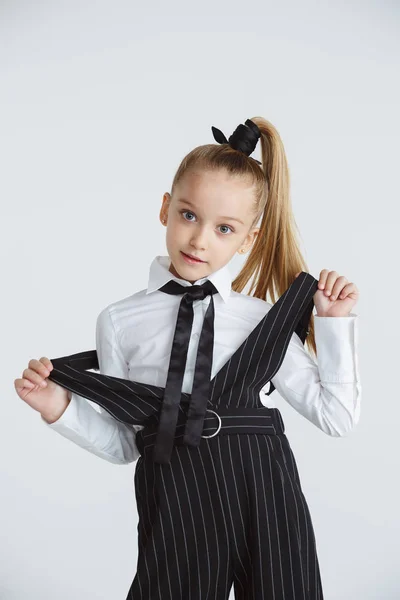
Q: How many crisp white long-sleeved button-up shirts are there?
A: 1